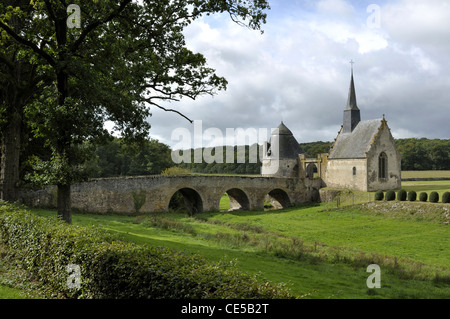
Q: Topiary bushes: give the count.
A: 7